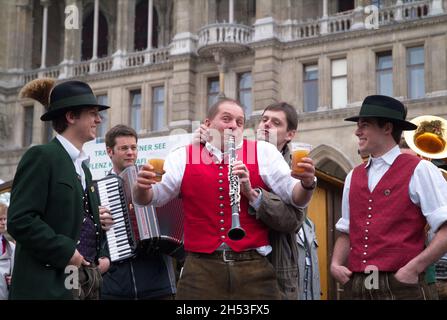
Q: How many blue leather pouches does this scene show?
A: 0